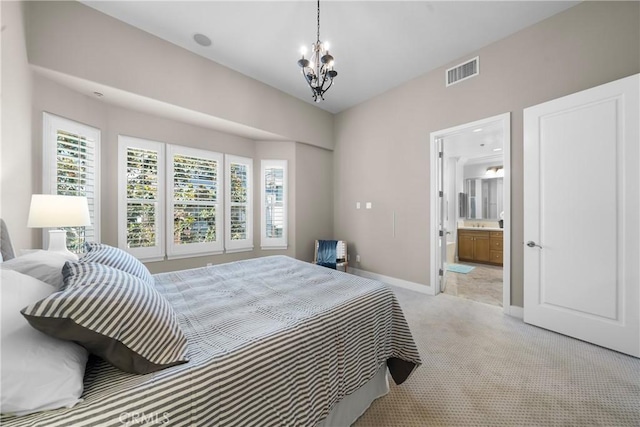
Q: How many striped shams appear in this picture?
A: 2